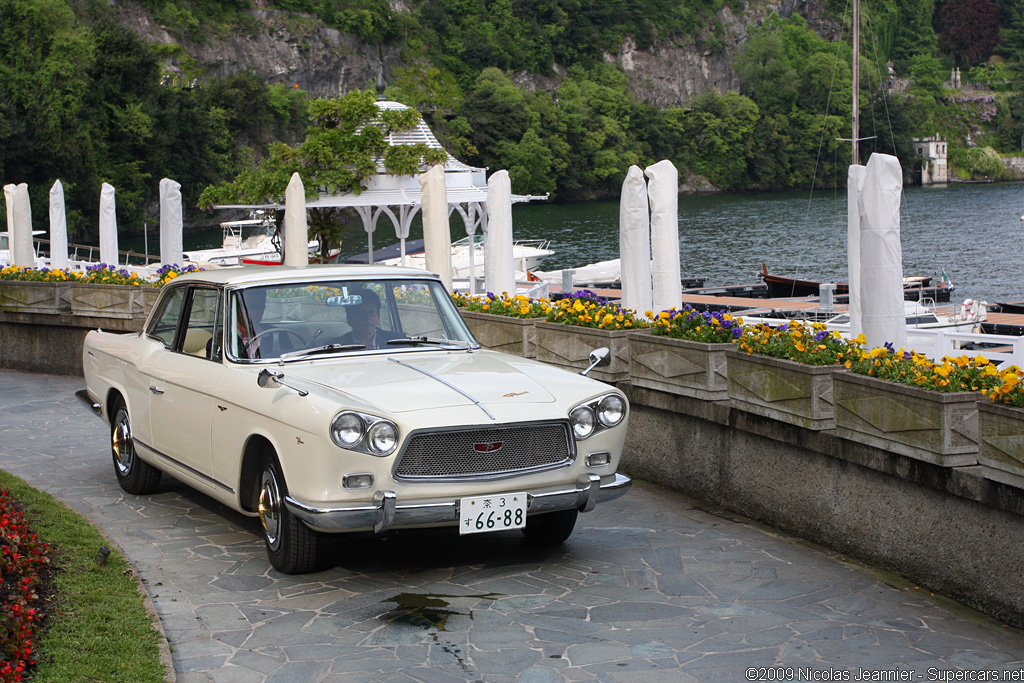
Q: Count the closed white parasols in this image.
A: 12